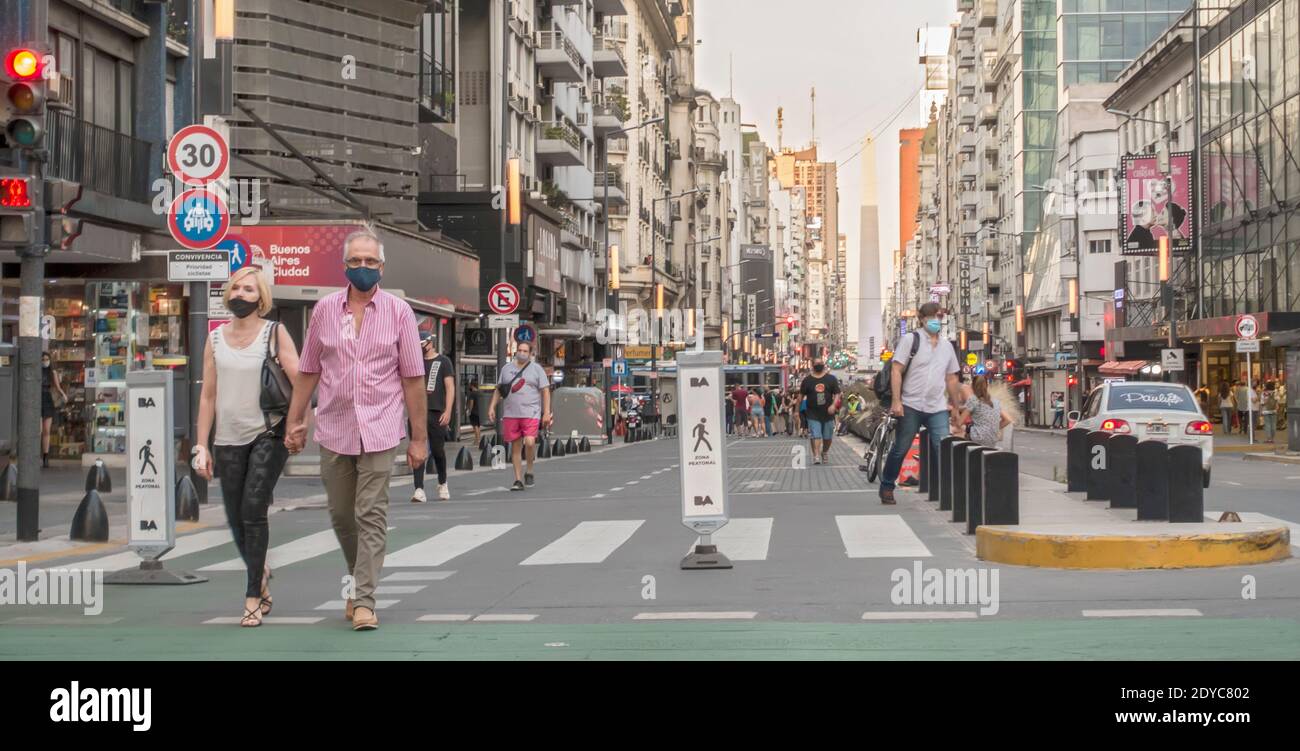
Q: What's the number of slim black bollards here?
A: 11